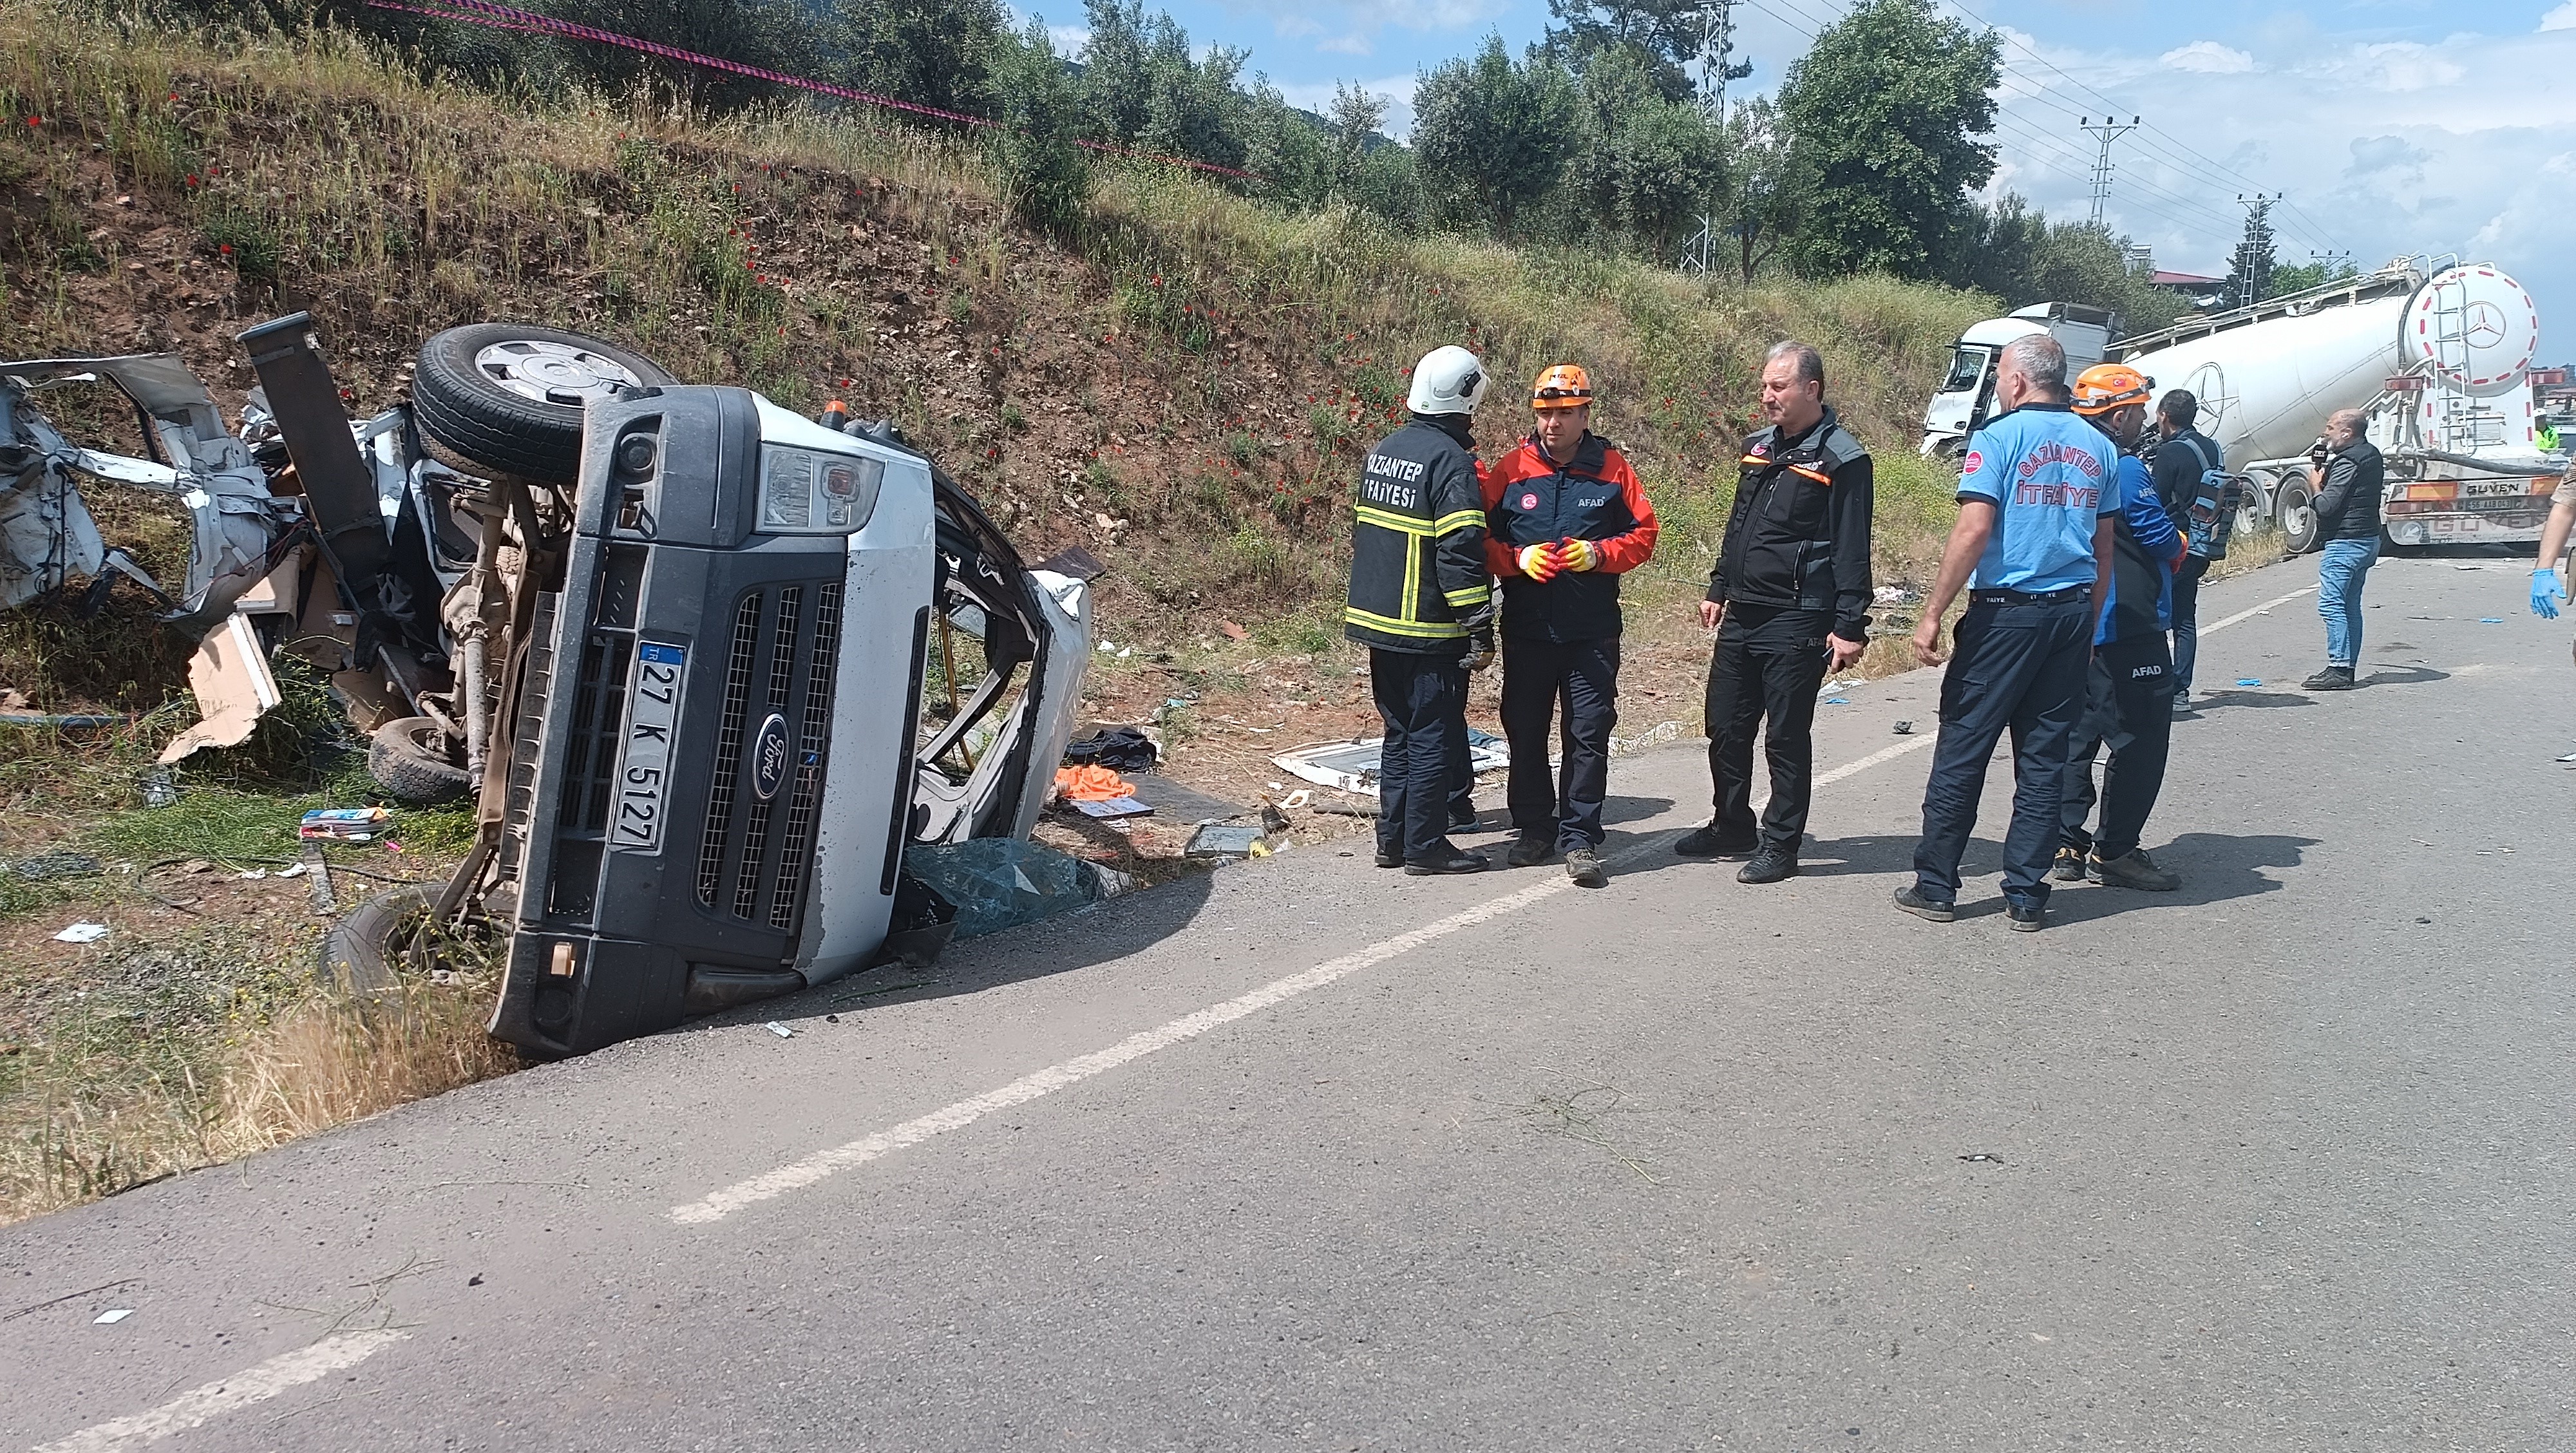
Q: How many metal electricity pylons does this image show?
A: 4